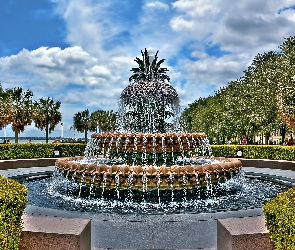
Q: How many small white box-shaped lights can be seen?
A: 2